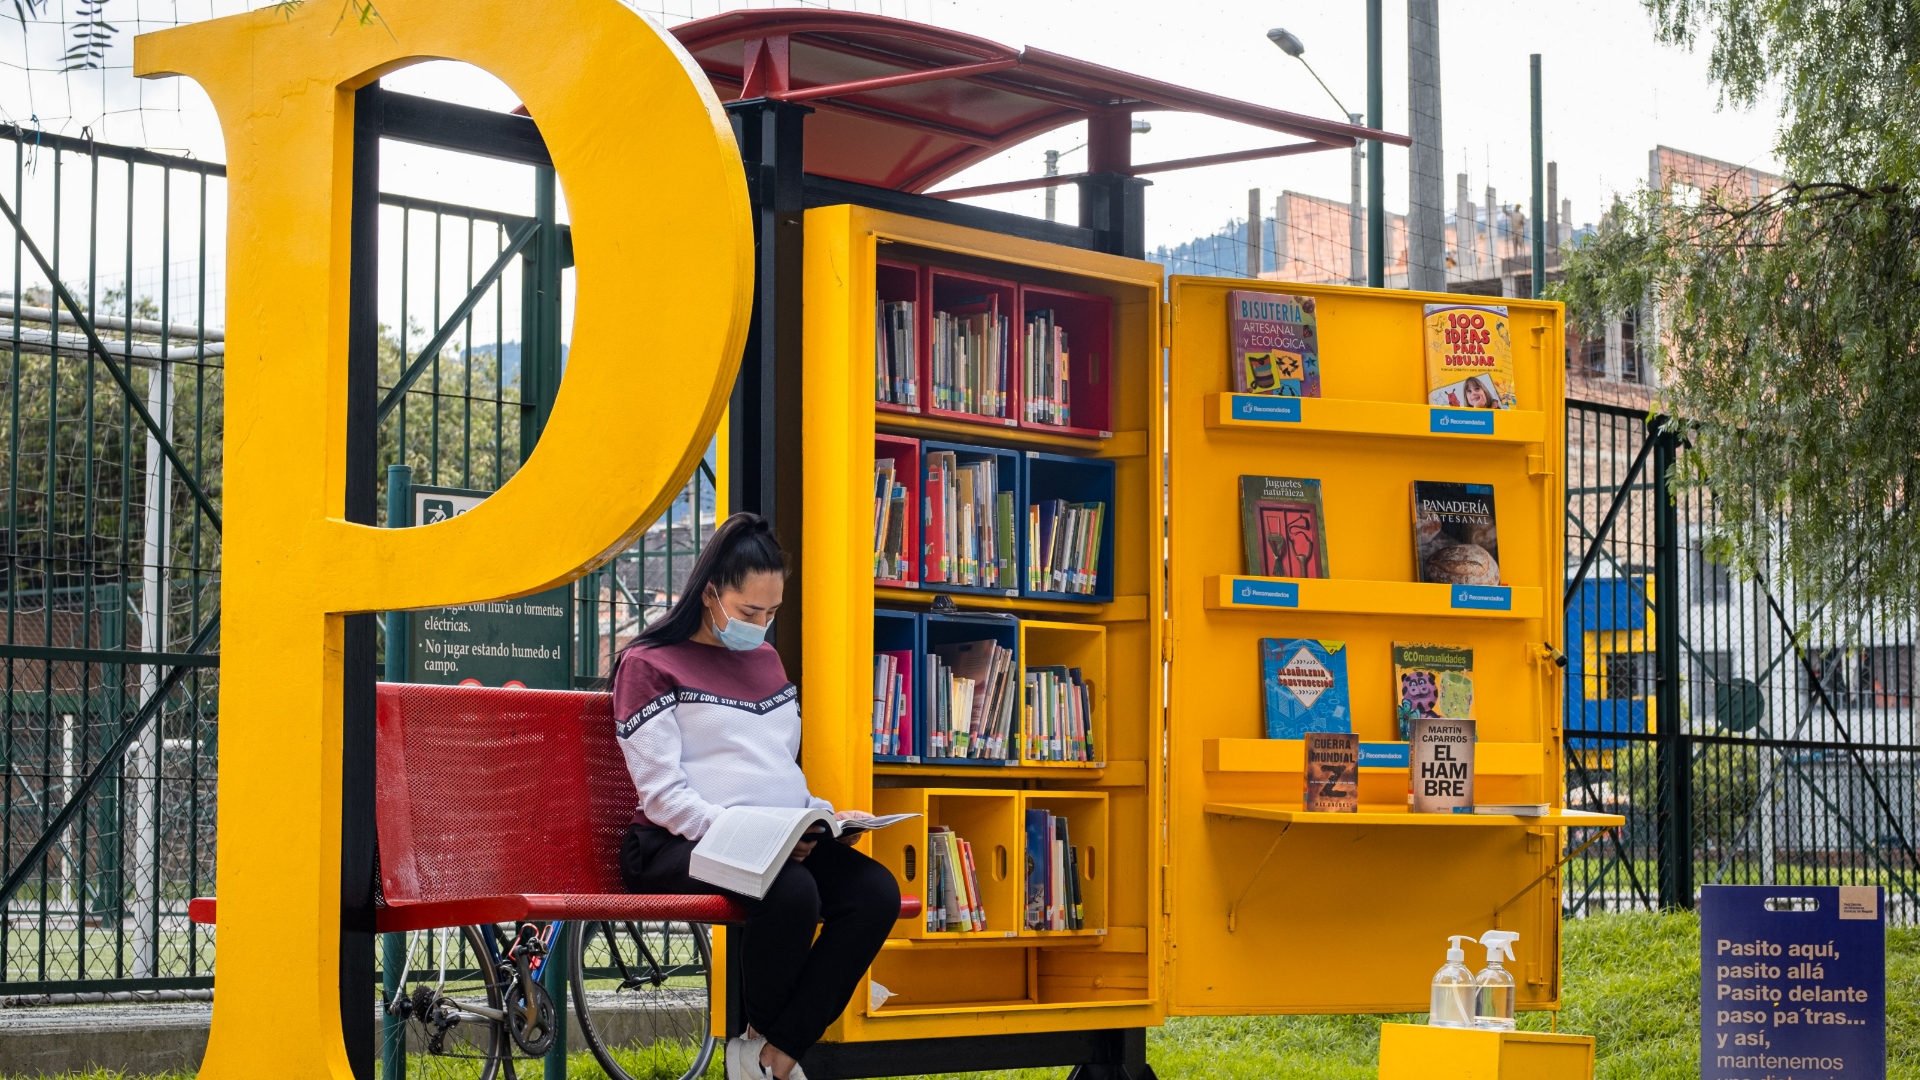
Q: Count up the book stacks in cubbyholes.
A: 11